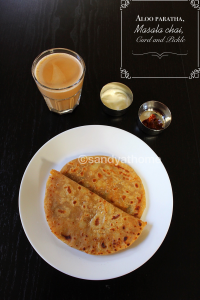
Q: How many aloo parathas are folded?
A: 1